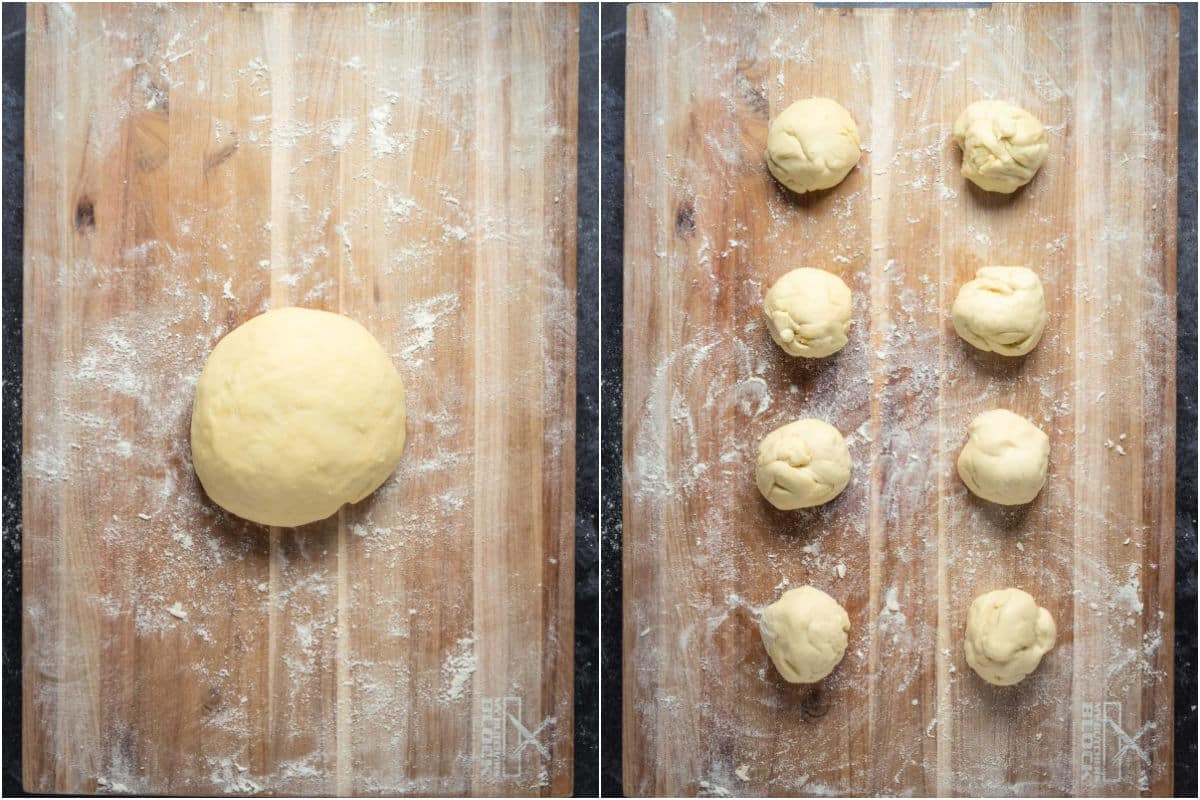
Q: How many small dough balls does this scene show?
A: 8